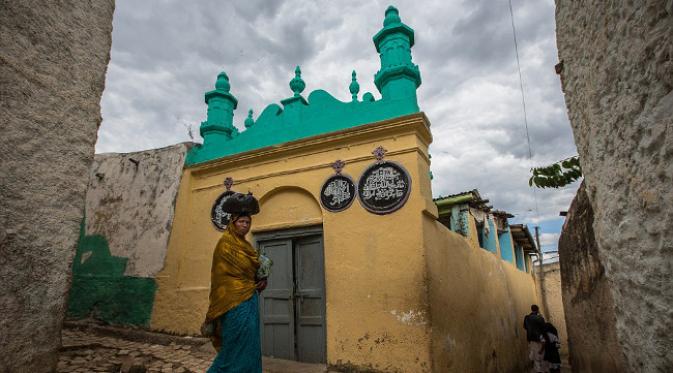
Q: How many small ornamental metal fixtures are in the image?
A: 3